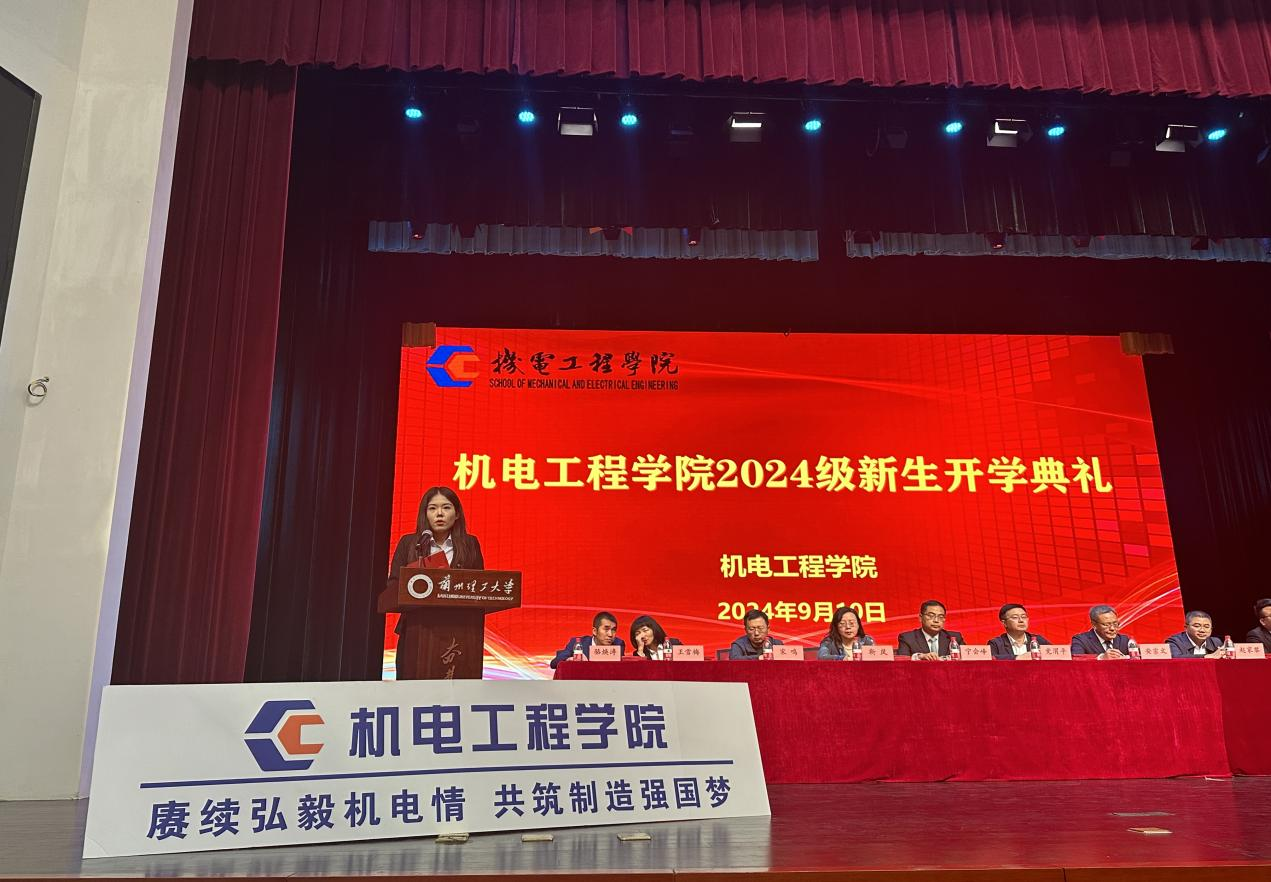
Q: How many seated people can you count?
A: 9